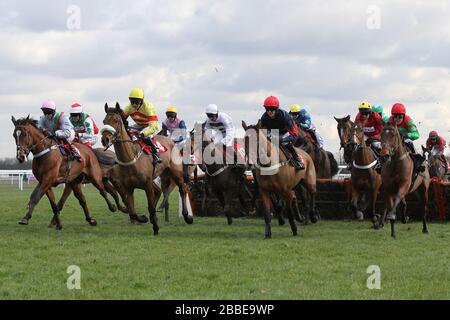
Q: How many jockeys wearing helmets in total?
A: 11